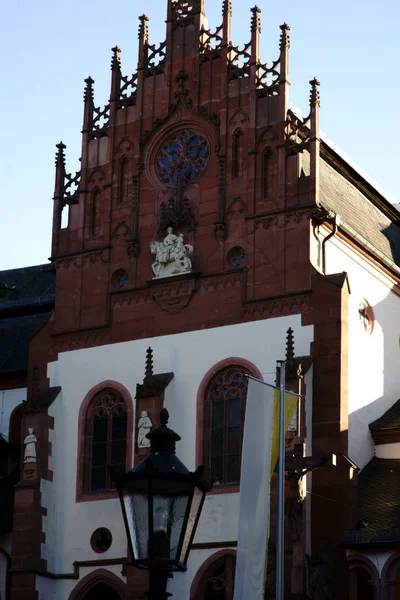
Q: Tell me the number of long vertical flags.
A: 1